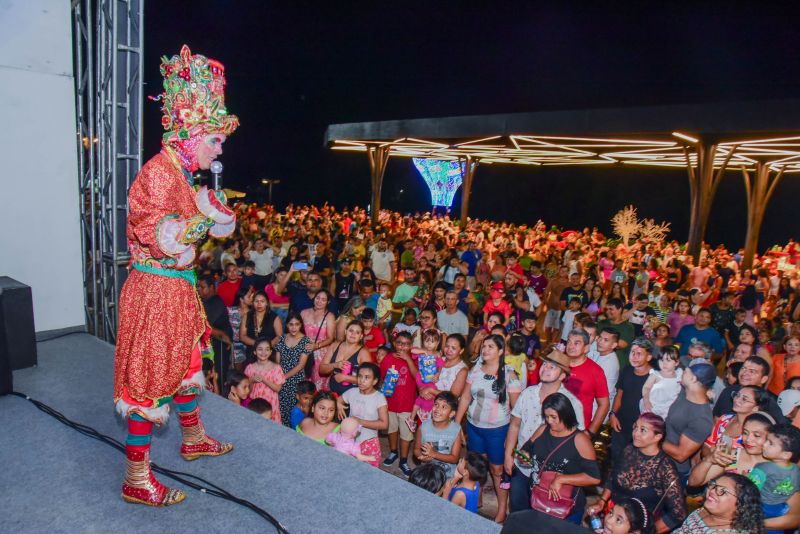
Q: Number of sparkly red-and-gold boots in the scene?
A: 2